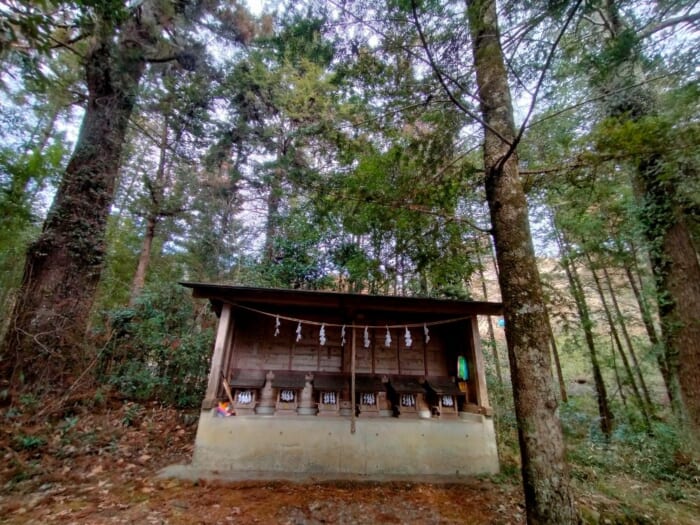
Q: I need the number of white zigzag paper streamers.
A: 8